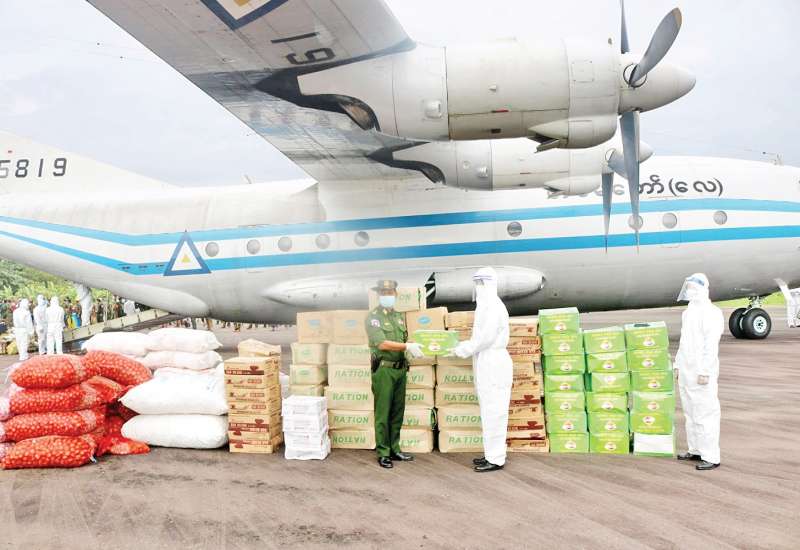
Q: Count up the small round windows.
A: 9